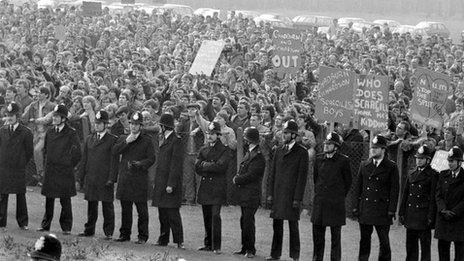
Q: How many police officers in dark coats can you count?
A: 12